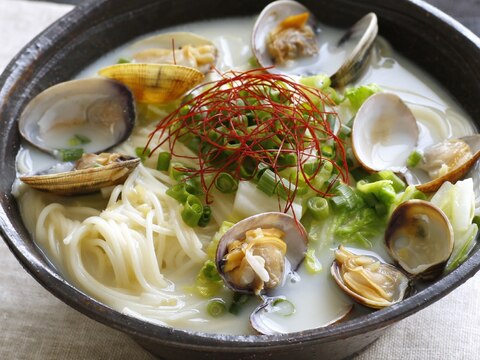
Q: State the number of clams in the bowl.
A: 6